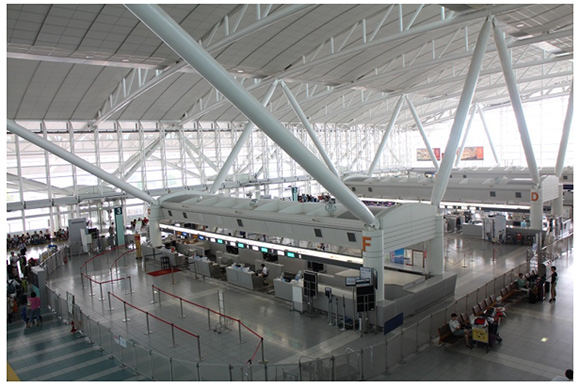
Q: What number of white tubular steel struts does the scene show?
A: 11